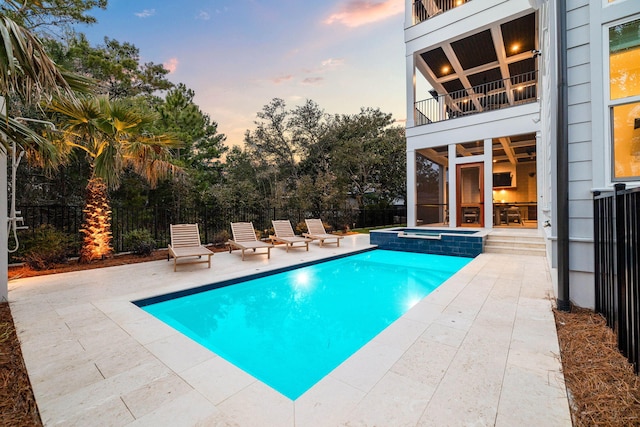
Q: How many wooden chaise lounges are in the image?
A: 4